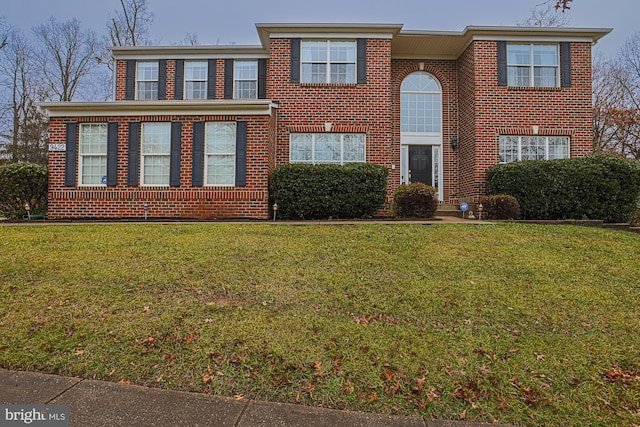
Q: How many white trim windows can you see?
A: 11